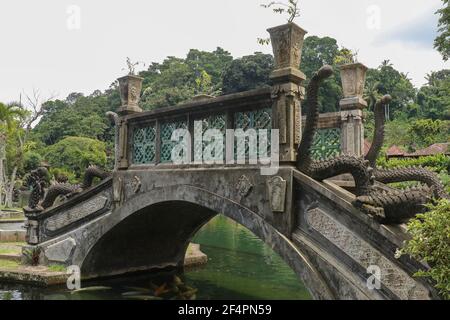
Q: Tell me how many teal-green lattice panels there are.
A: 5